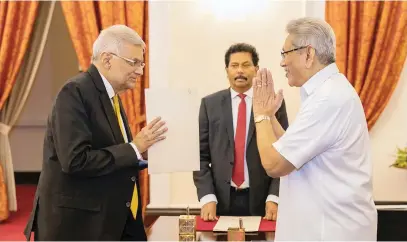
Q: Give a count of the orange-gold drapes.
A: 3